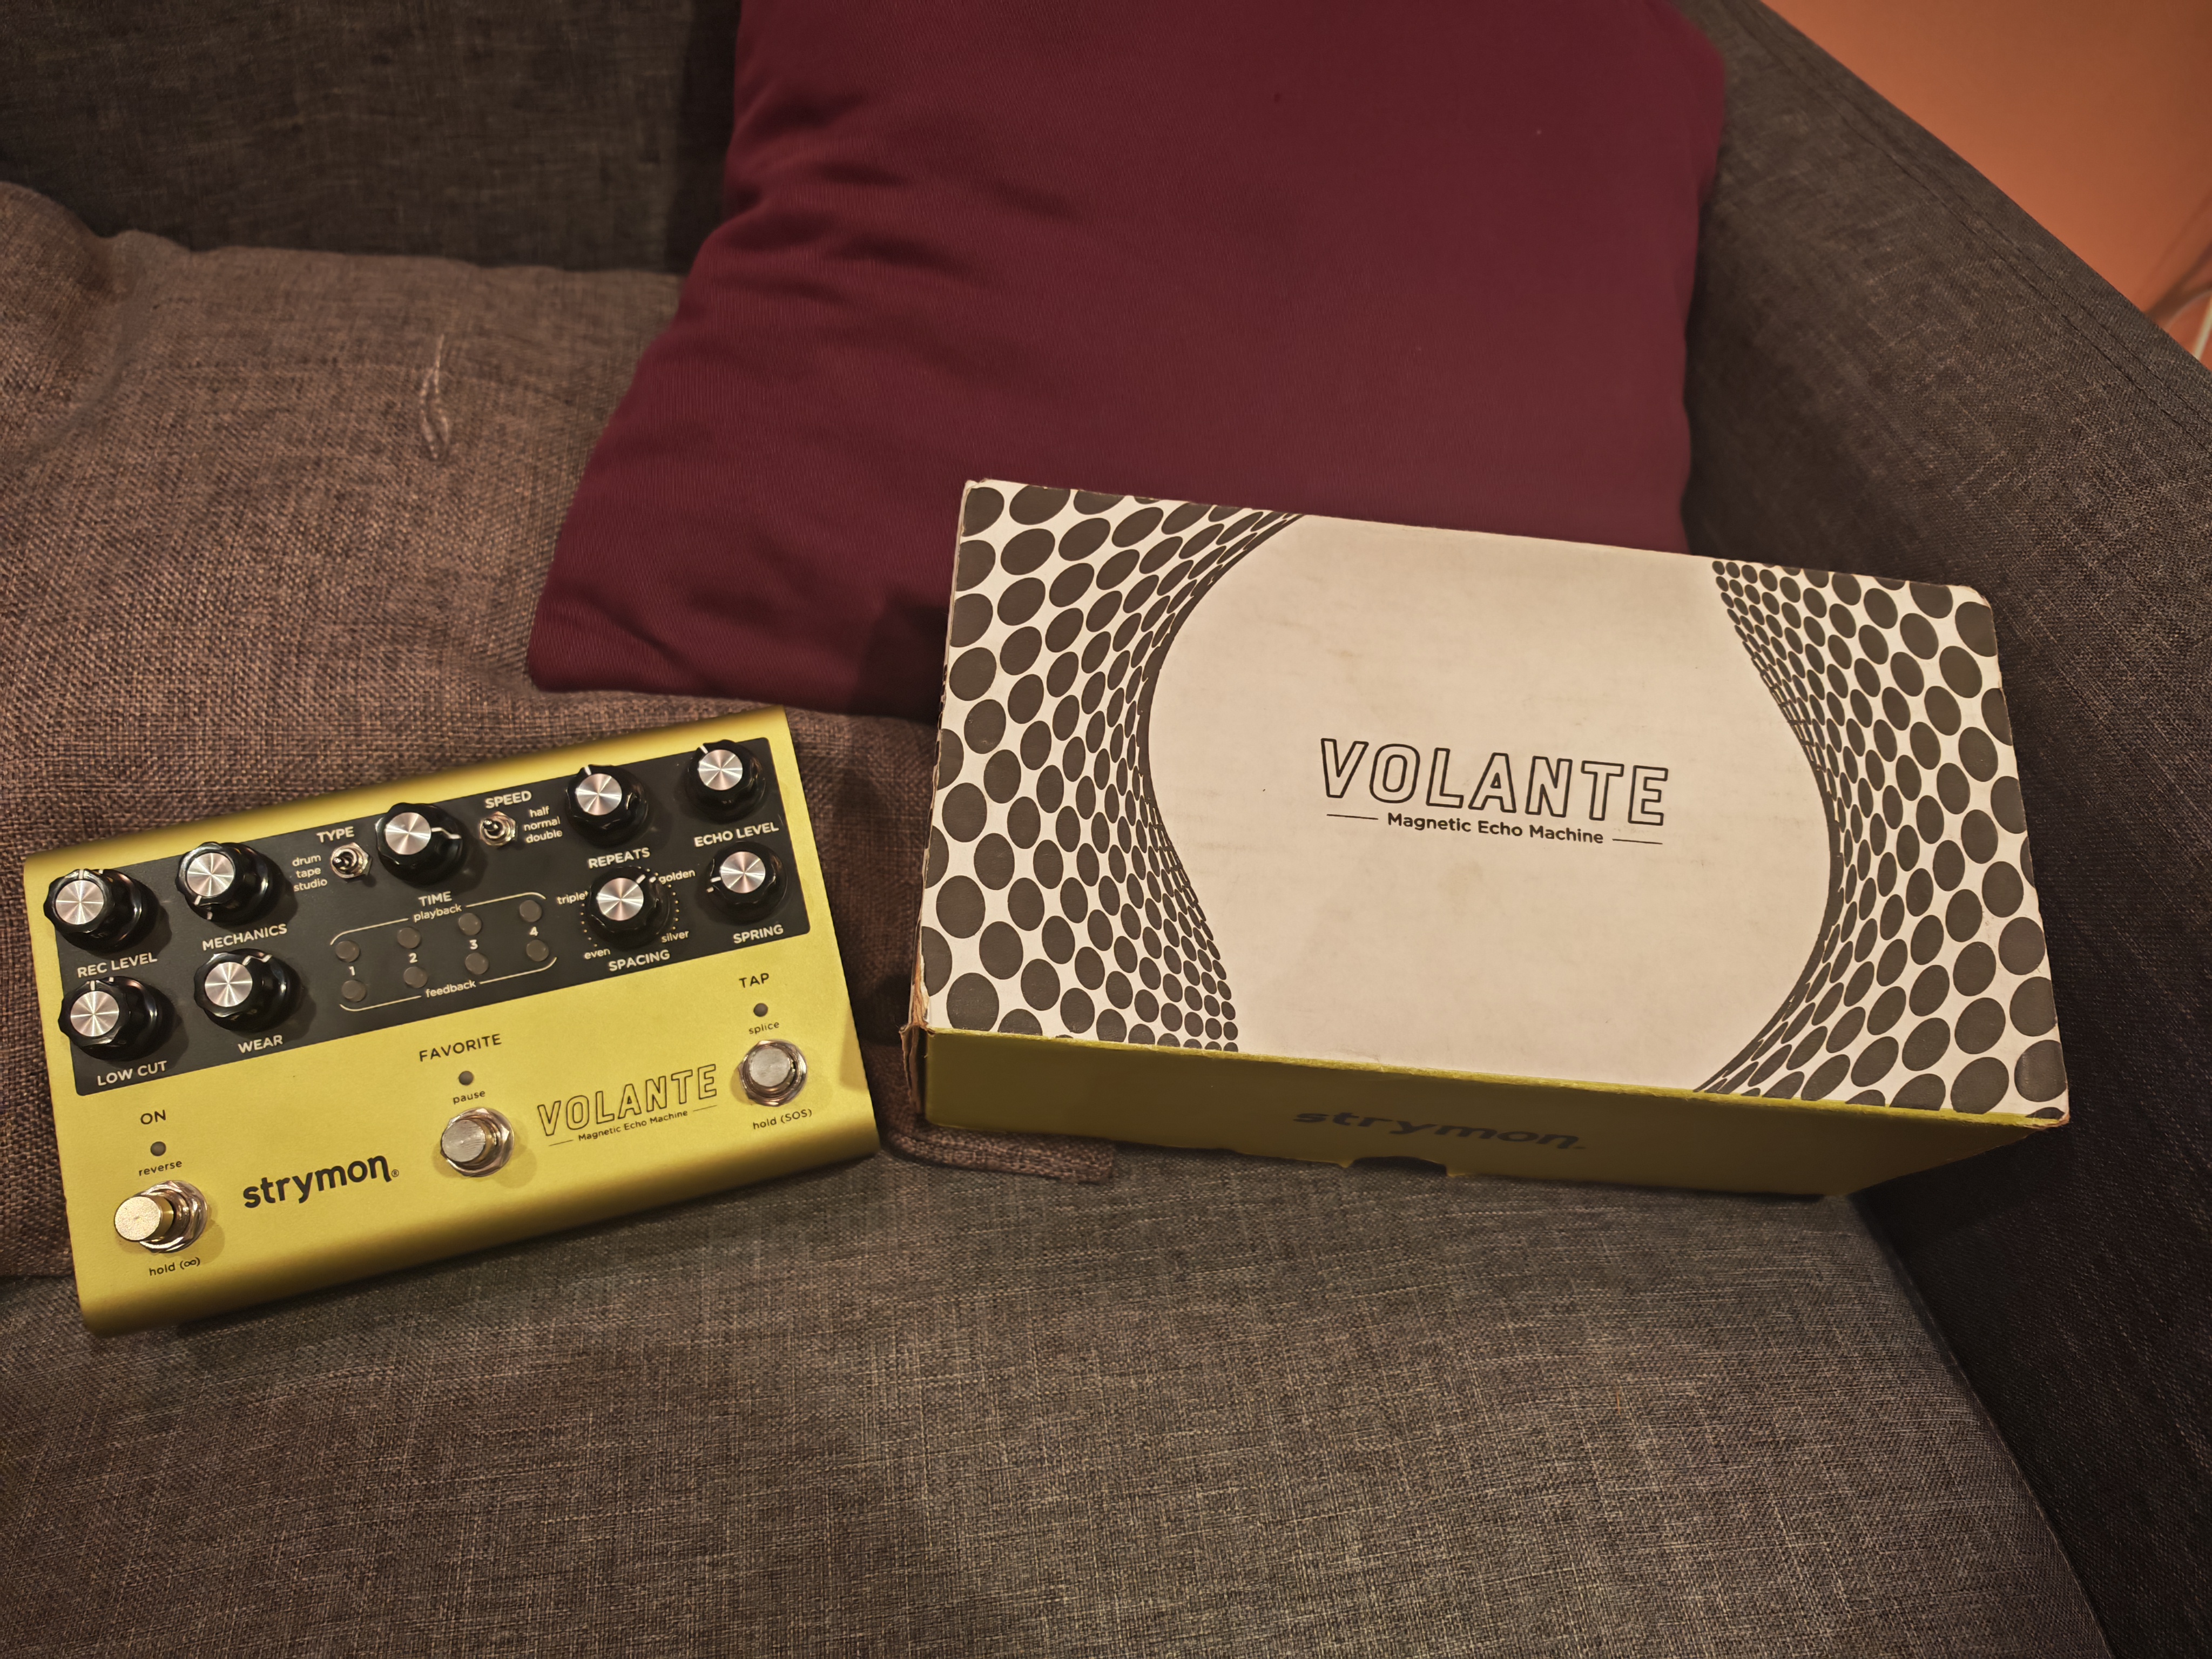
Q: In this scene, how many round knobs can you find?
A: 9